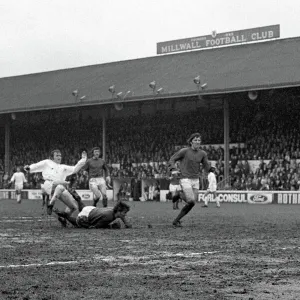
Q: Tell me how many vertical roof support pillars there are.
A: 3